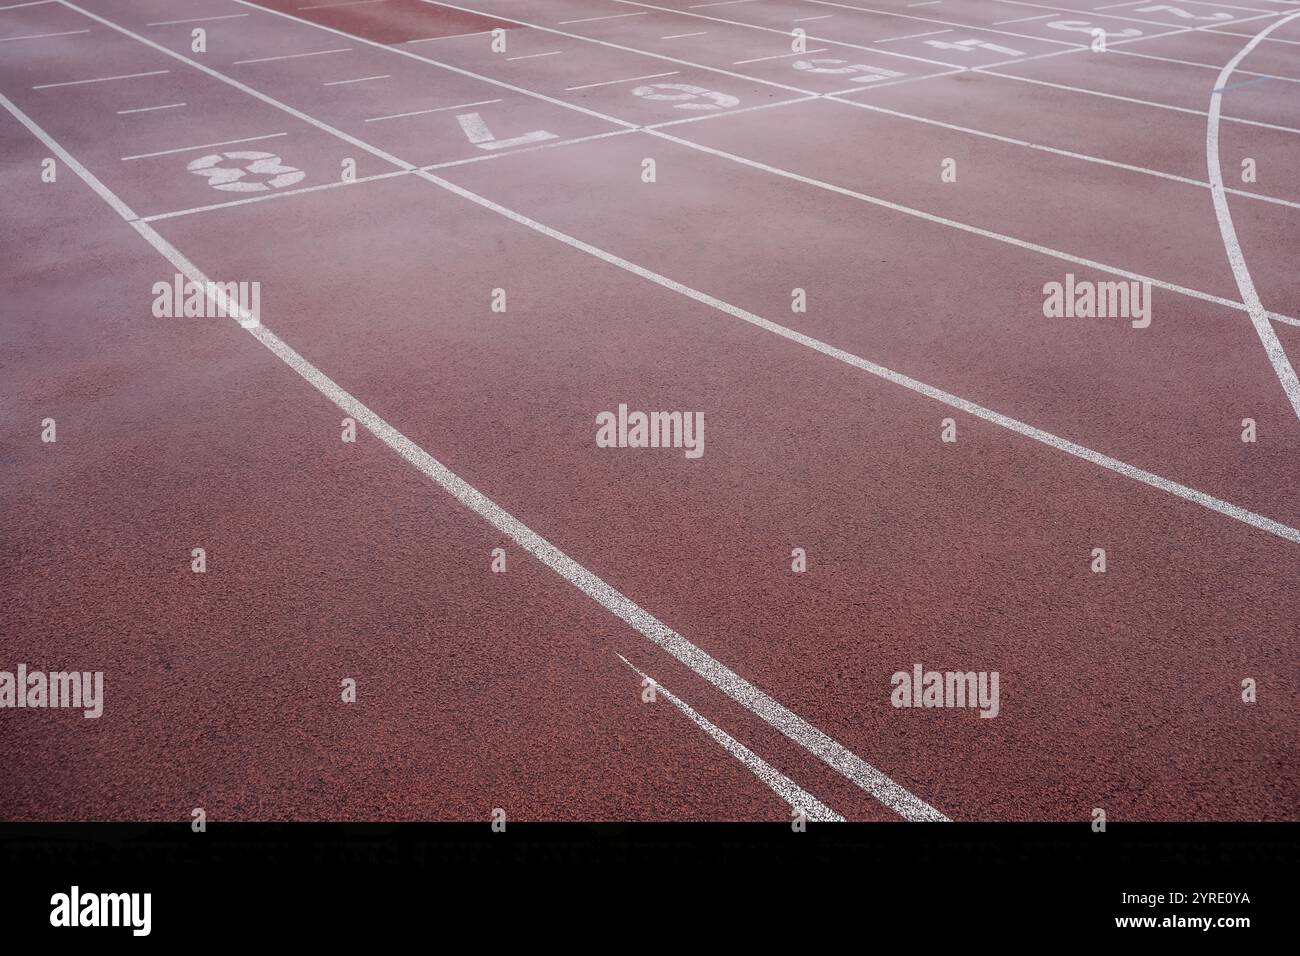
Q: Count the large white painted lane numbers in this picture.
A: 7